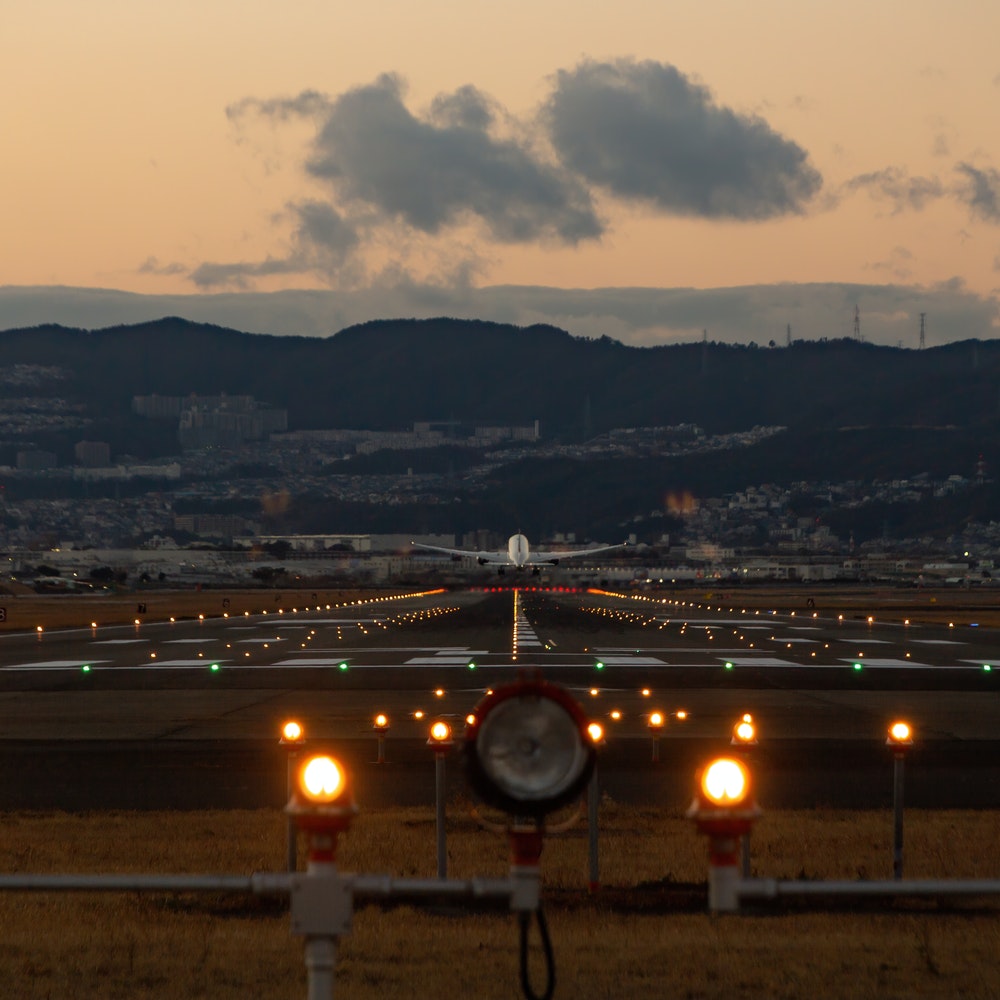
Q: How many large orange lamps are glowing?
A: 2